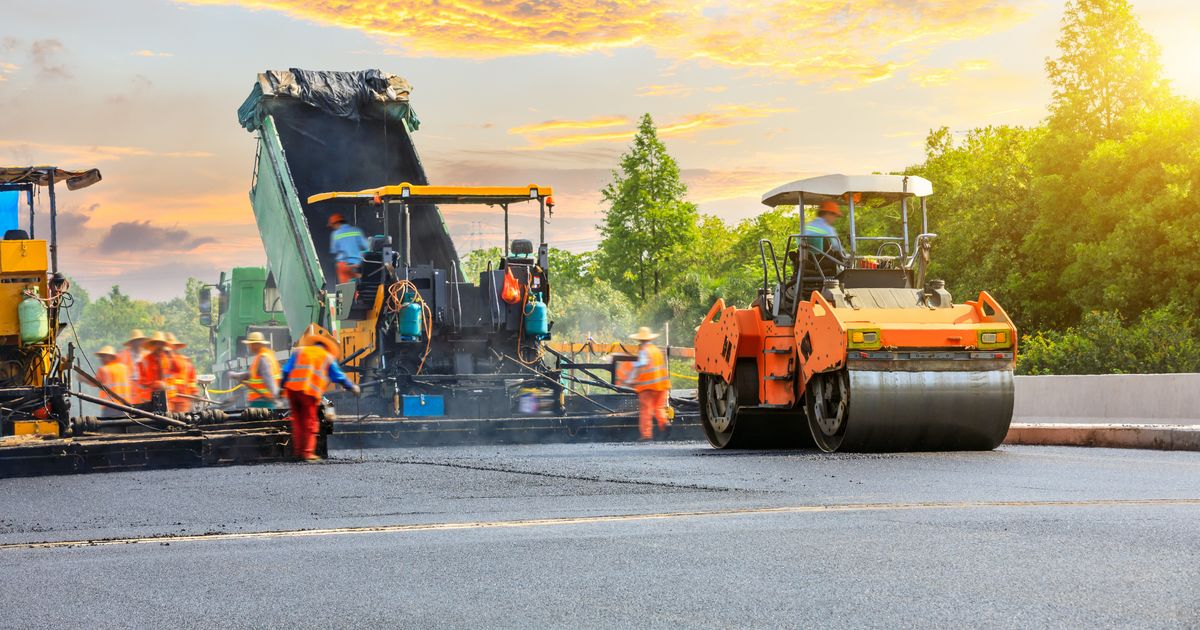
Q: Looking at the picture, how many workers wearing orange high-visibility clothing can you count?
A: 7